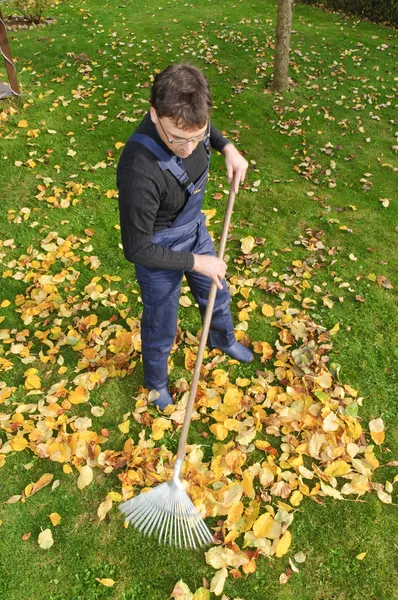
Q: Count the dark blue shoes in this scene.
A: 2